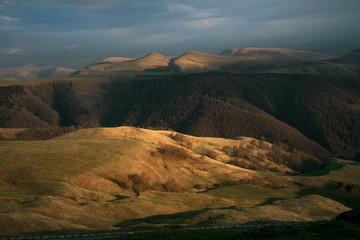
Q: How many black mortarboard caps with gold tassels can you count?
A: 0